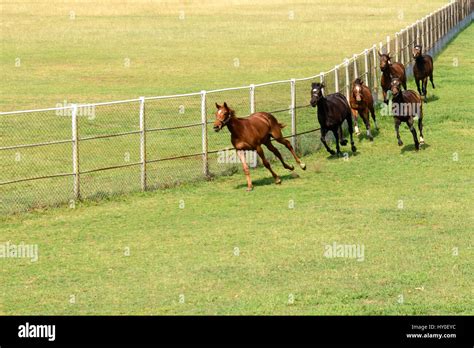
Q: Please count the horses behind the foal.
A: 5